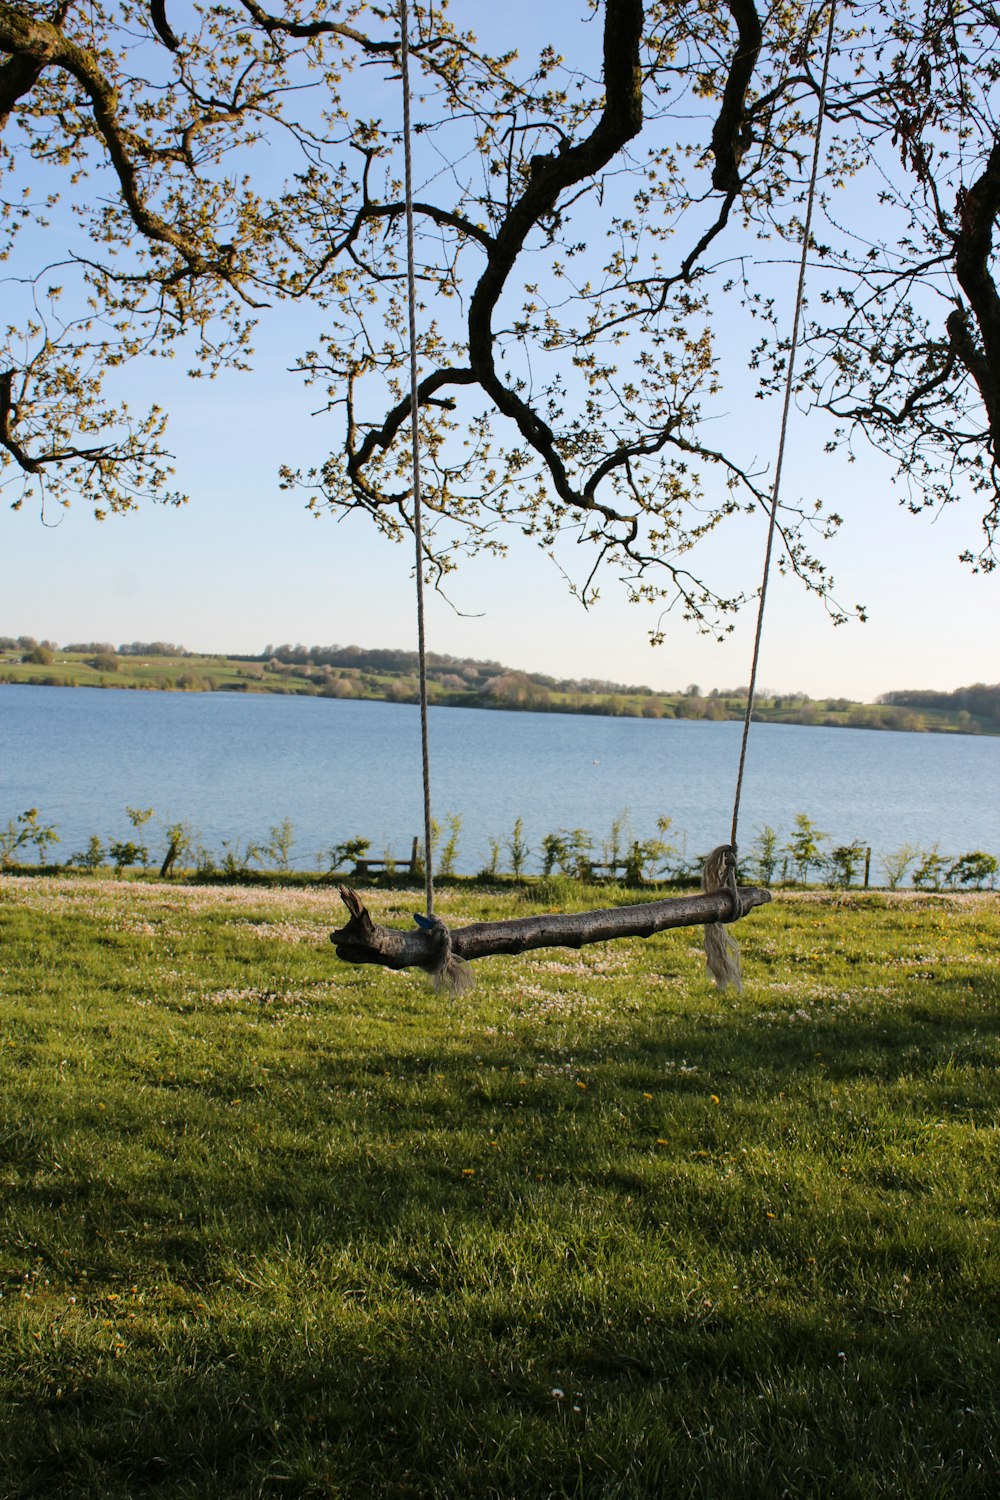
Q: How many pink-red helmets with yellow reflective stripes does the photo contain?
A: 0